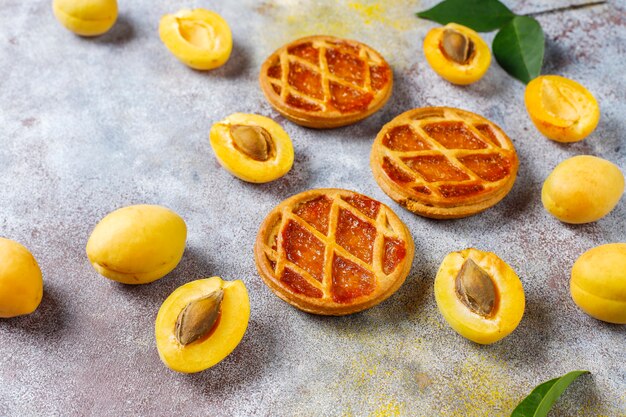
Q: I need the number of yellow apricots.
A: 11